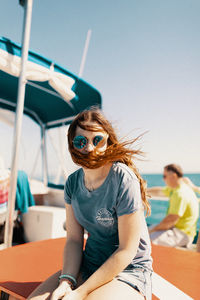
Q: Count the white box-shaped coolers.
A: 1